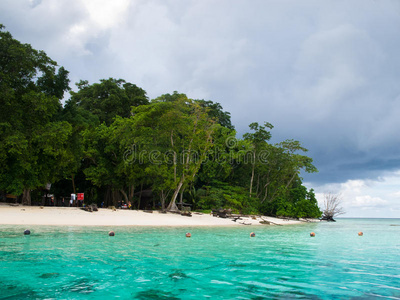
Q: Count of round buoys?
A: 6